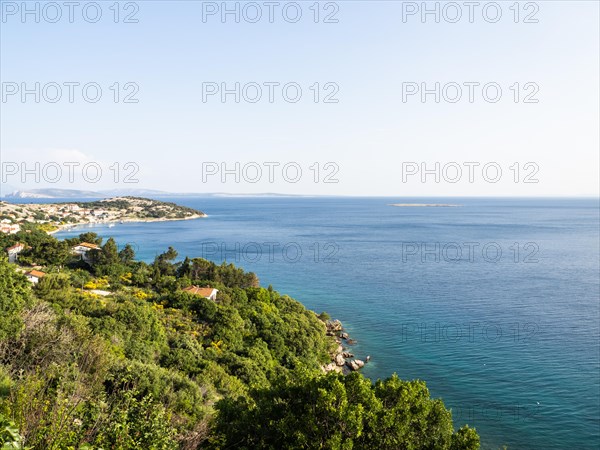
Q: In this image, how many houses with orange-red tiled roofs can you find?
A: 4